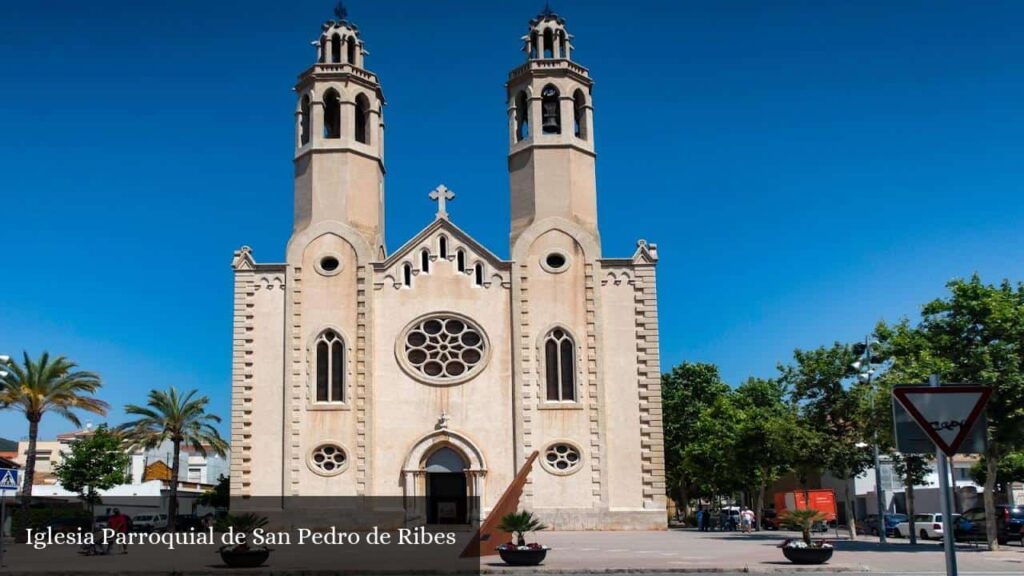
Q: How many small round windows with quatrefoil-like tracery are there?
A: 2